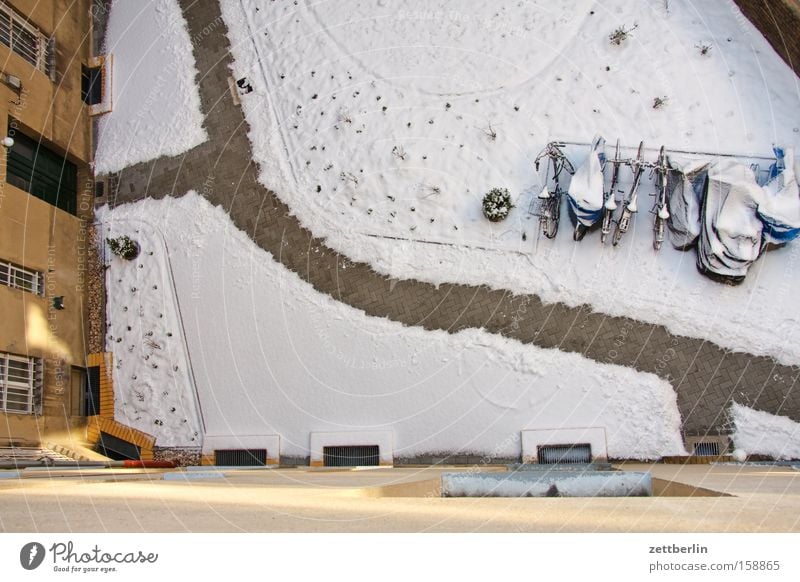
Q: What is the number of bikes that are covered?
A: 4